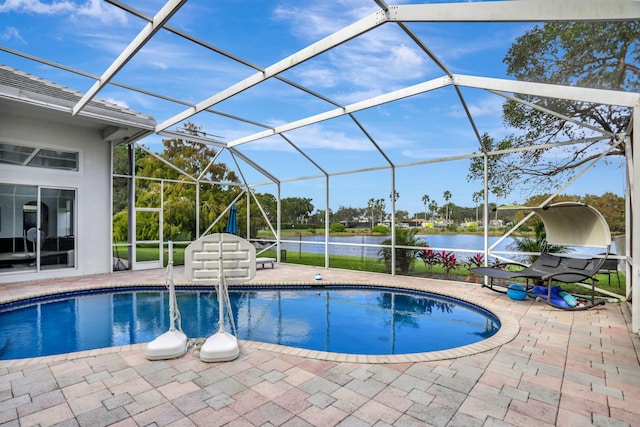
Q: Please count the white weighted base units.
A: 2